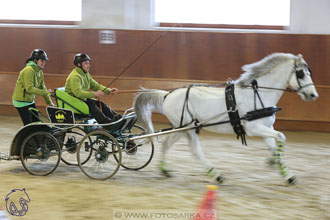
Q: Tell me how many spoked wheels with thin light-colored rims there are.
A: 4